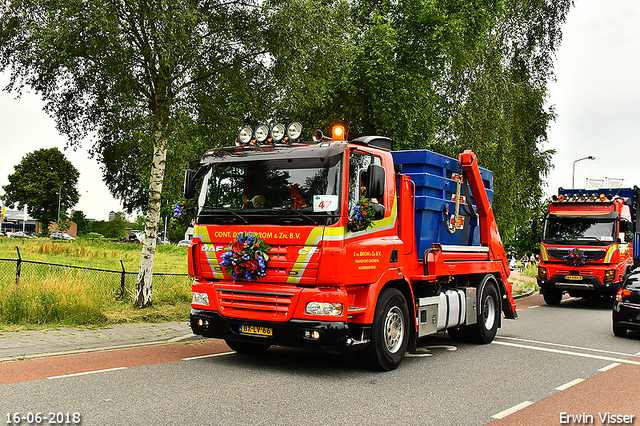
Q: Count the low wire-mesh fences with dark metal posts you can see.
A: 1